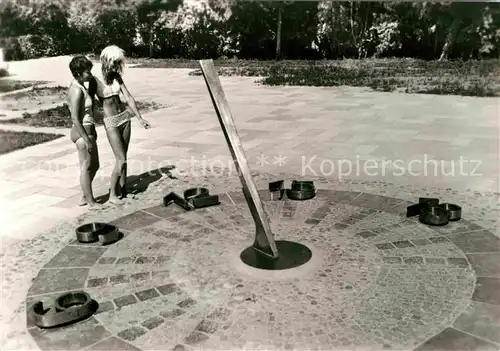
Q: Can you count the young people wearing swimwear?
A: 2